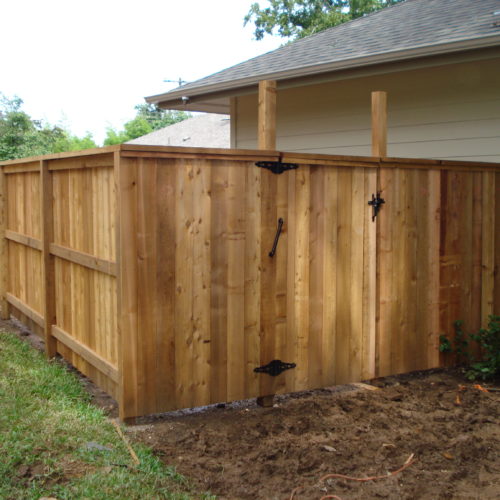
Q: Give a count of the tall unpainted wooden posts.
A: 2